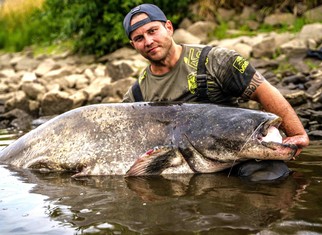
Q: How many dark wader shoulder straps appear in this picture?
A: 2